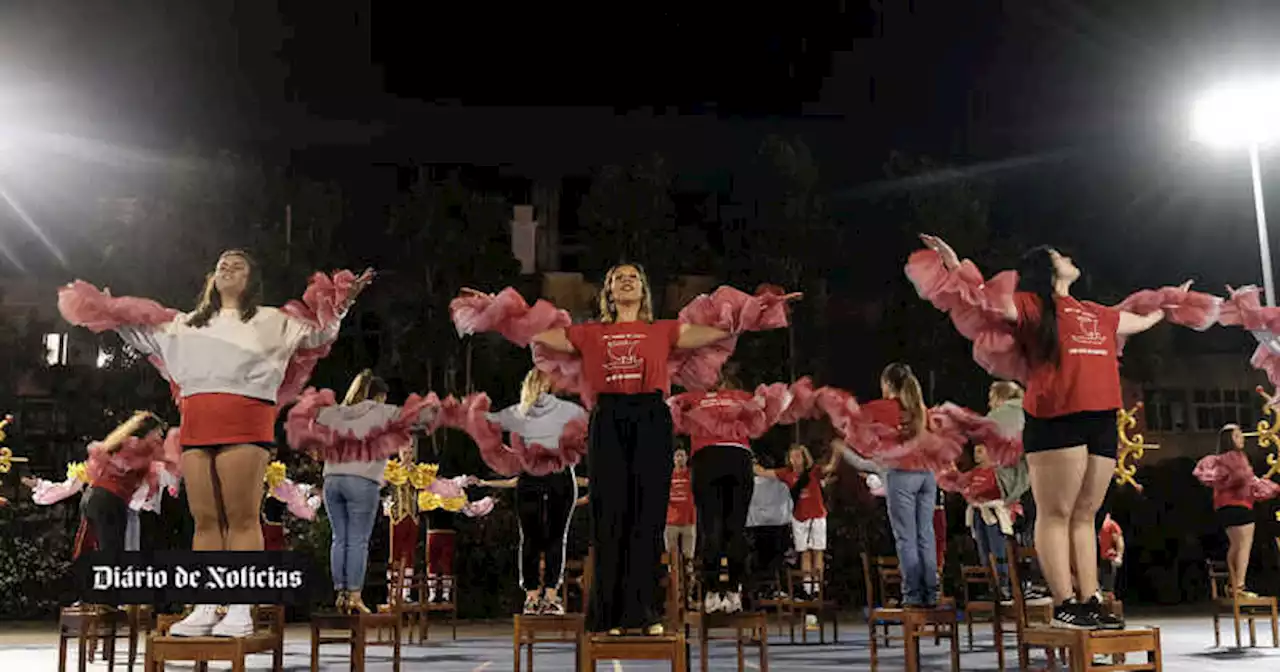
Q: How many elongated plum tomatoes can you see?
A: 0